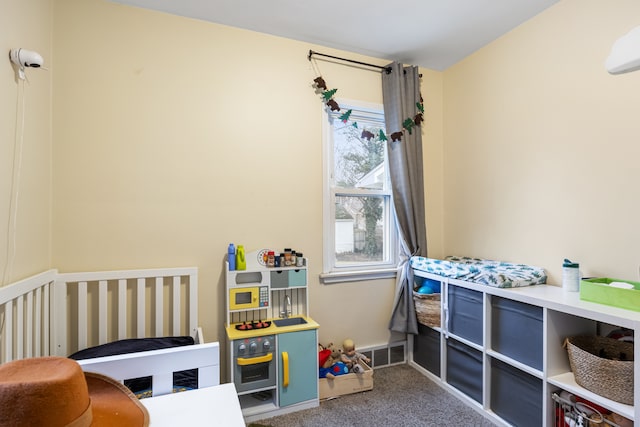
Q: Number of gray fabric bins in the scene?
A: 5